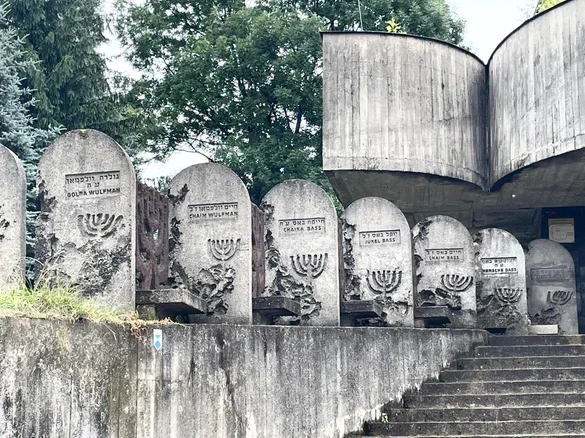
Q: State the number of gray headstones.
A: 8